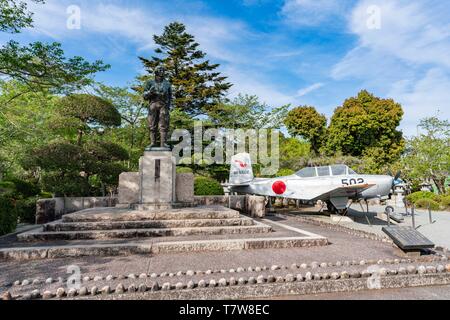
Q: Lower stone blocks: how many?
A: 4